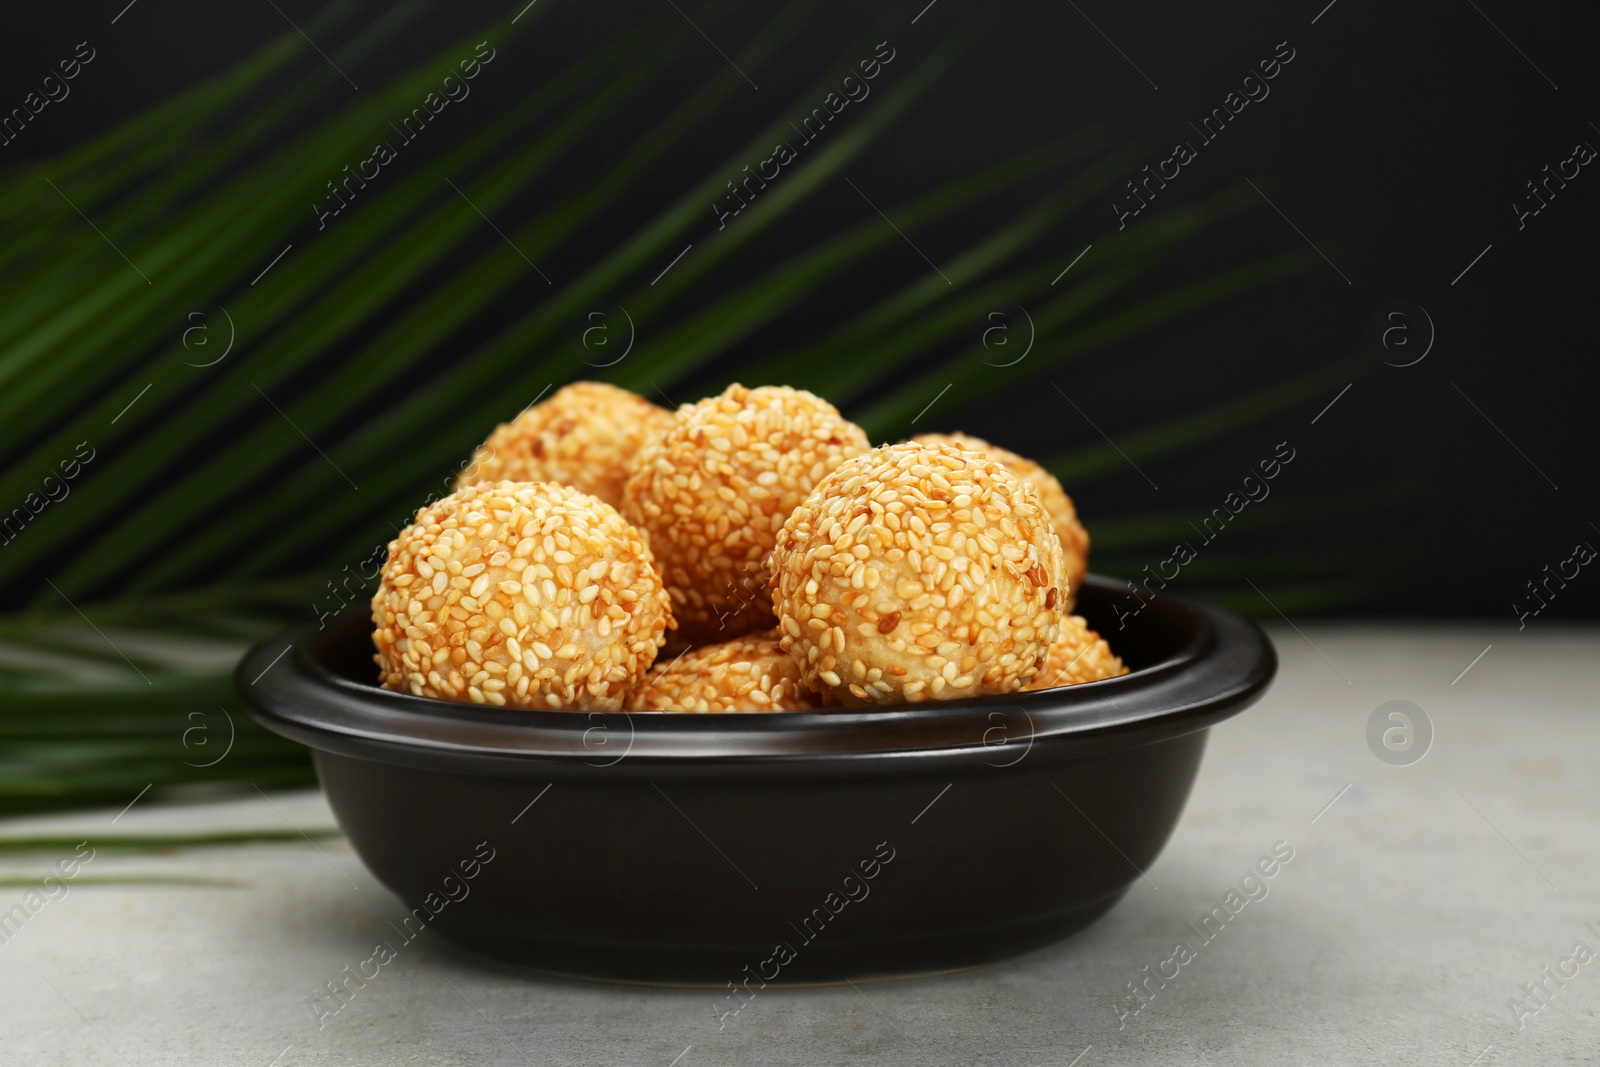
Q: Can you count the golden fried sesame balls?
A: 7